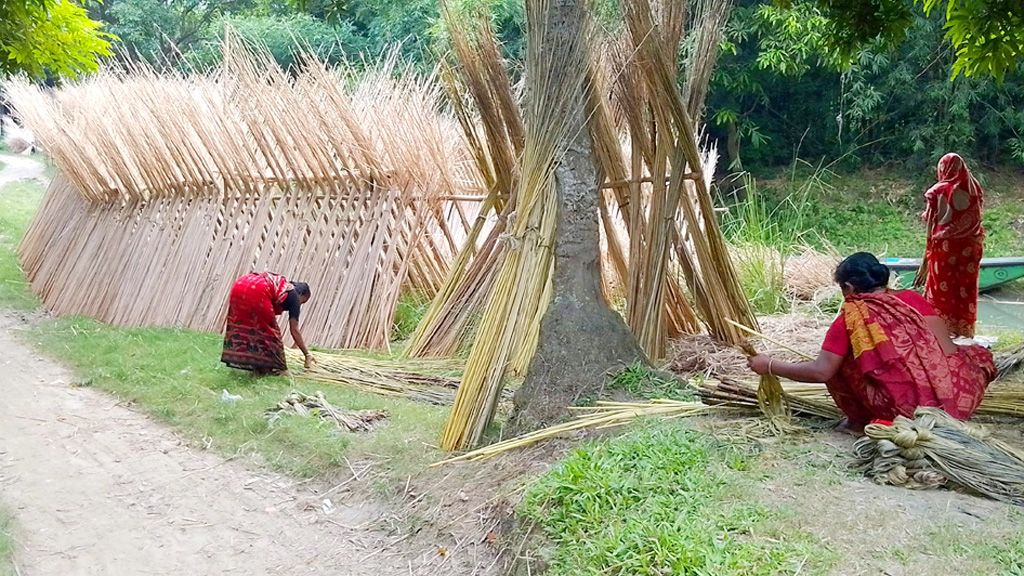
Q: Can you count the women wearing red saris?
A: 3